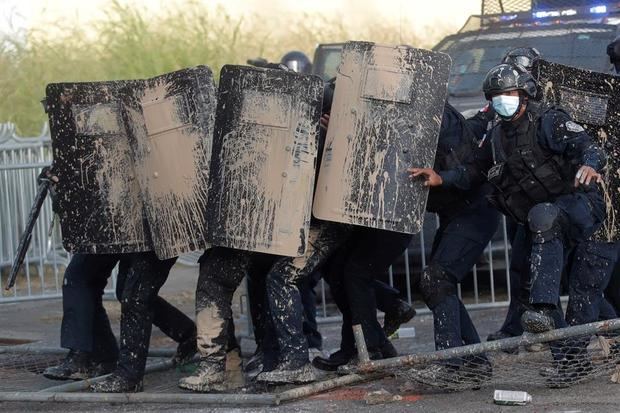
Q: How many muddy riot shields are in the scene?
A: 5